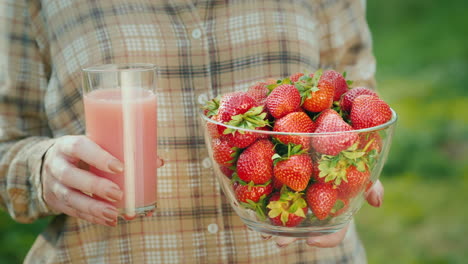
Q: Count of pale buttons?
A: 4